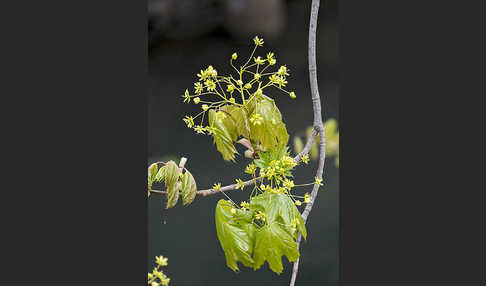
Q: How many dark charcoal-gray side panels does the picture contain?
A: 2